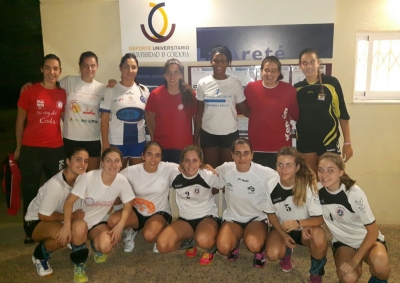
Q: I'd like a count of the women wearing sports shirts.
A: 14